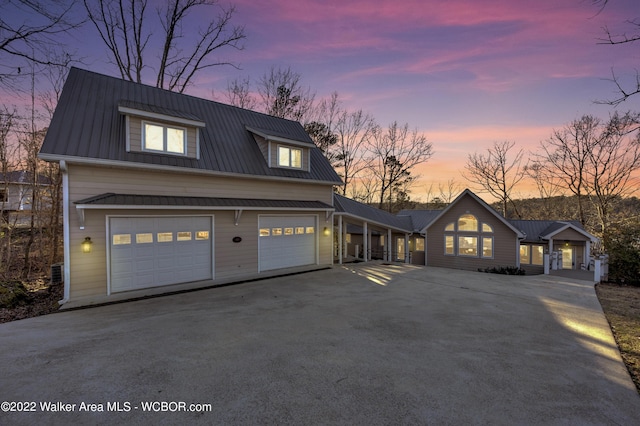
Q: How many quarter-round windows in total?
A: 2